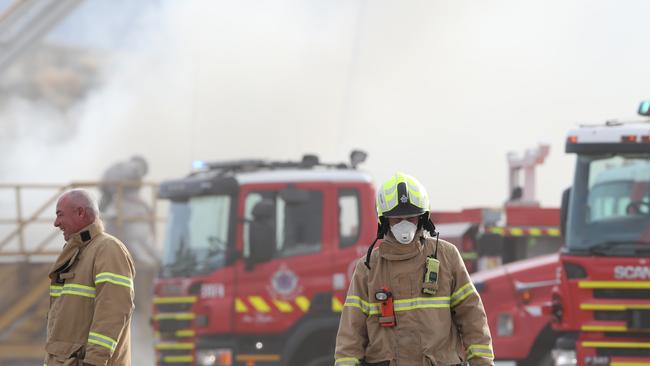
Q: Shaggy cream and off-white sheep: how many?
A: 0